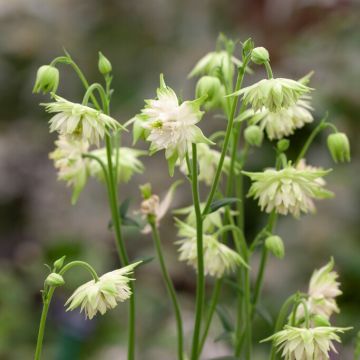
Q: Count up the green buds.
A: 11